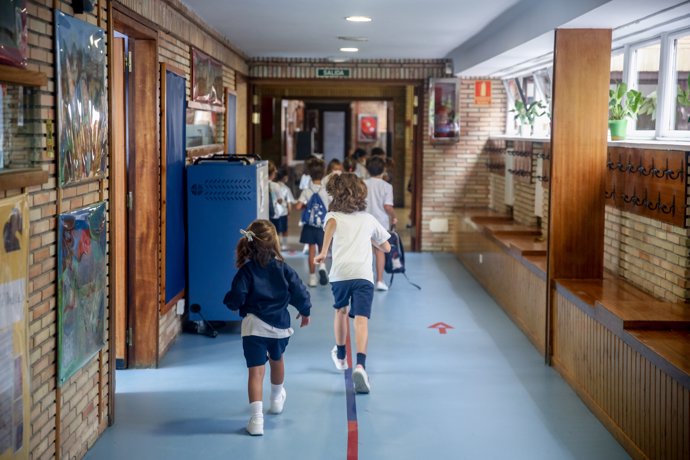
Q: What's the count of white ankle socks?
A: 2